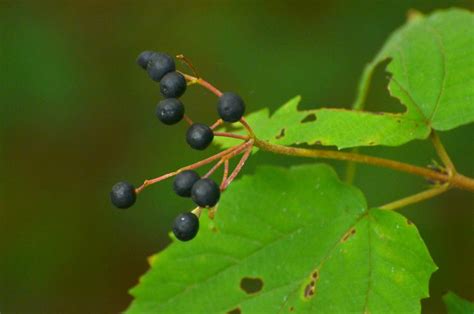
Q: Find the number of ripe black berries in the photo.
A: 10